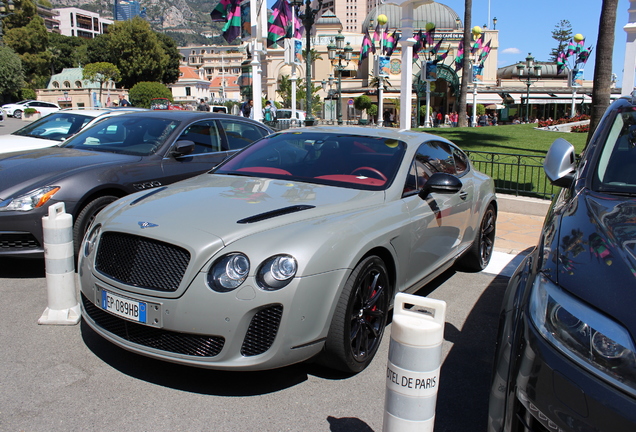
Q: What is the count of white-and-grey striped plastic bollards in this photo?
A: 2